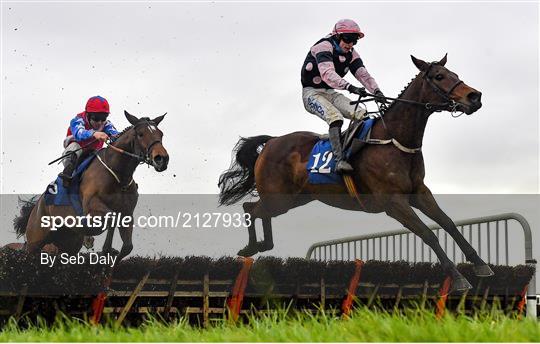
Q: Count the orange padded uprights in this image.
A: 5